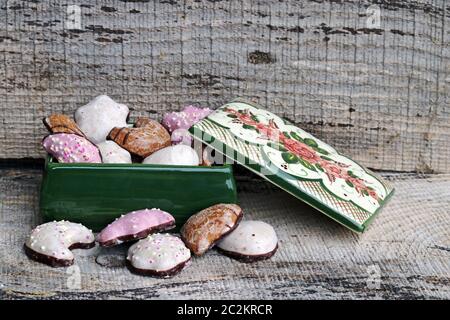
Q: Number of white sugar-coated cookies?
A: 6